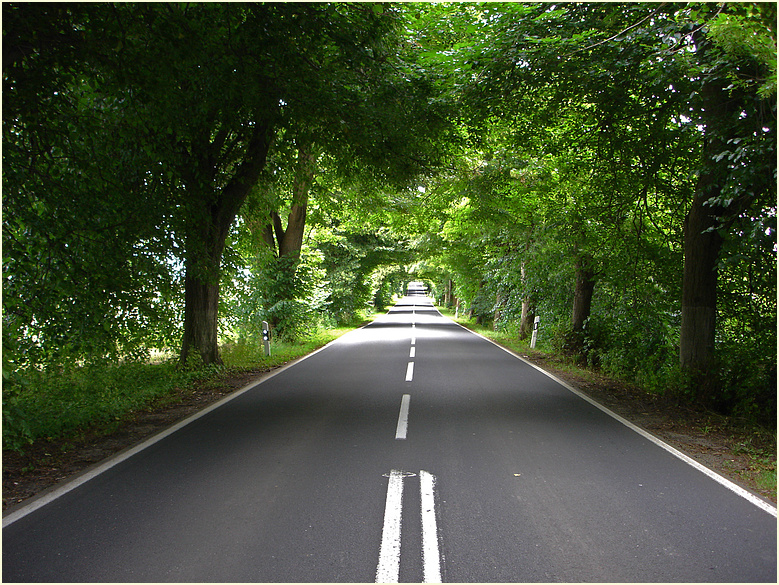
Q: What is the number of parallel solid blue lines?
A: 0